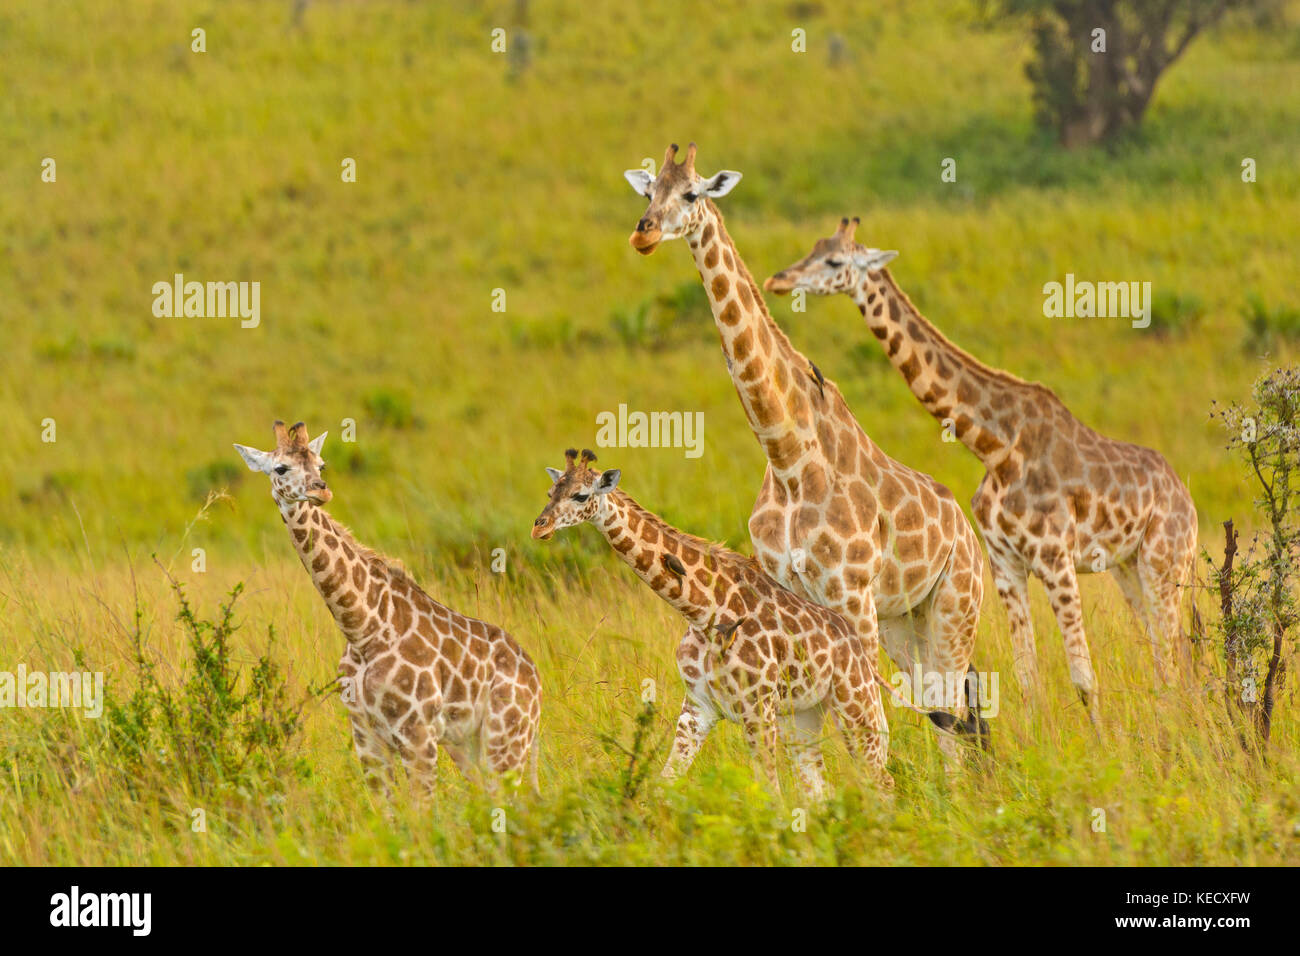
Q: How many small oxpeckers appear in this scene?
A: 3